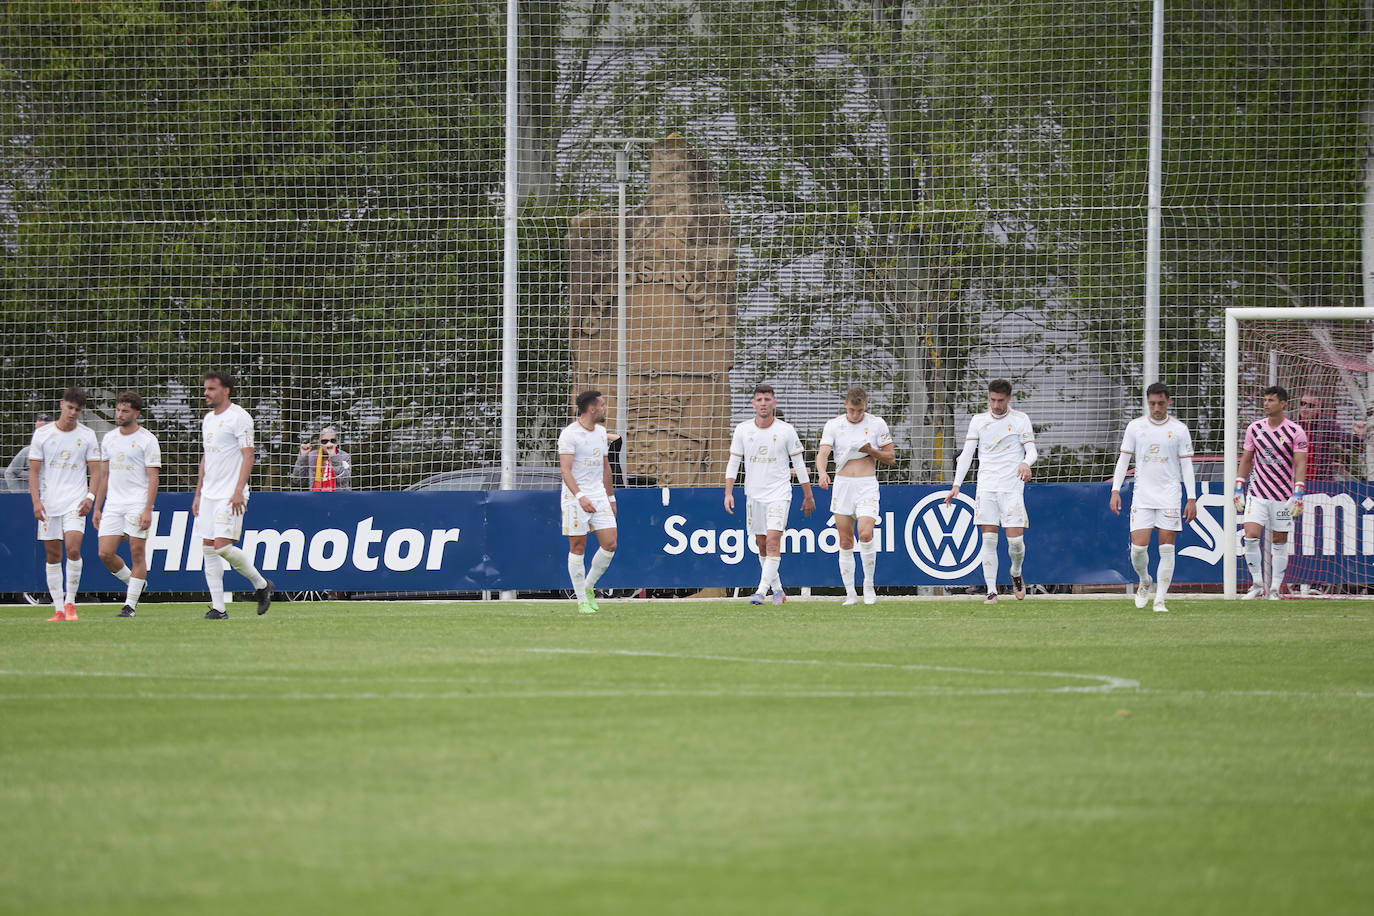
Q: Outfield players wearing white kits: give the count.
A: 8